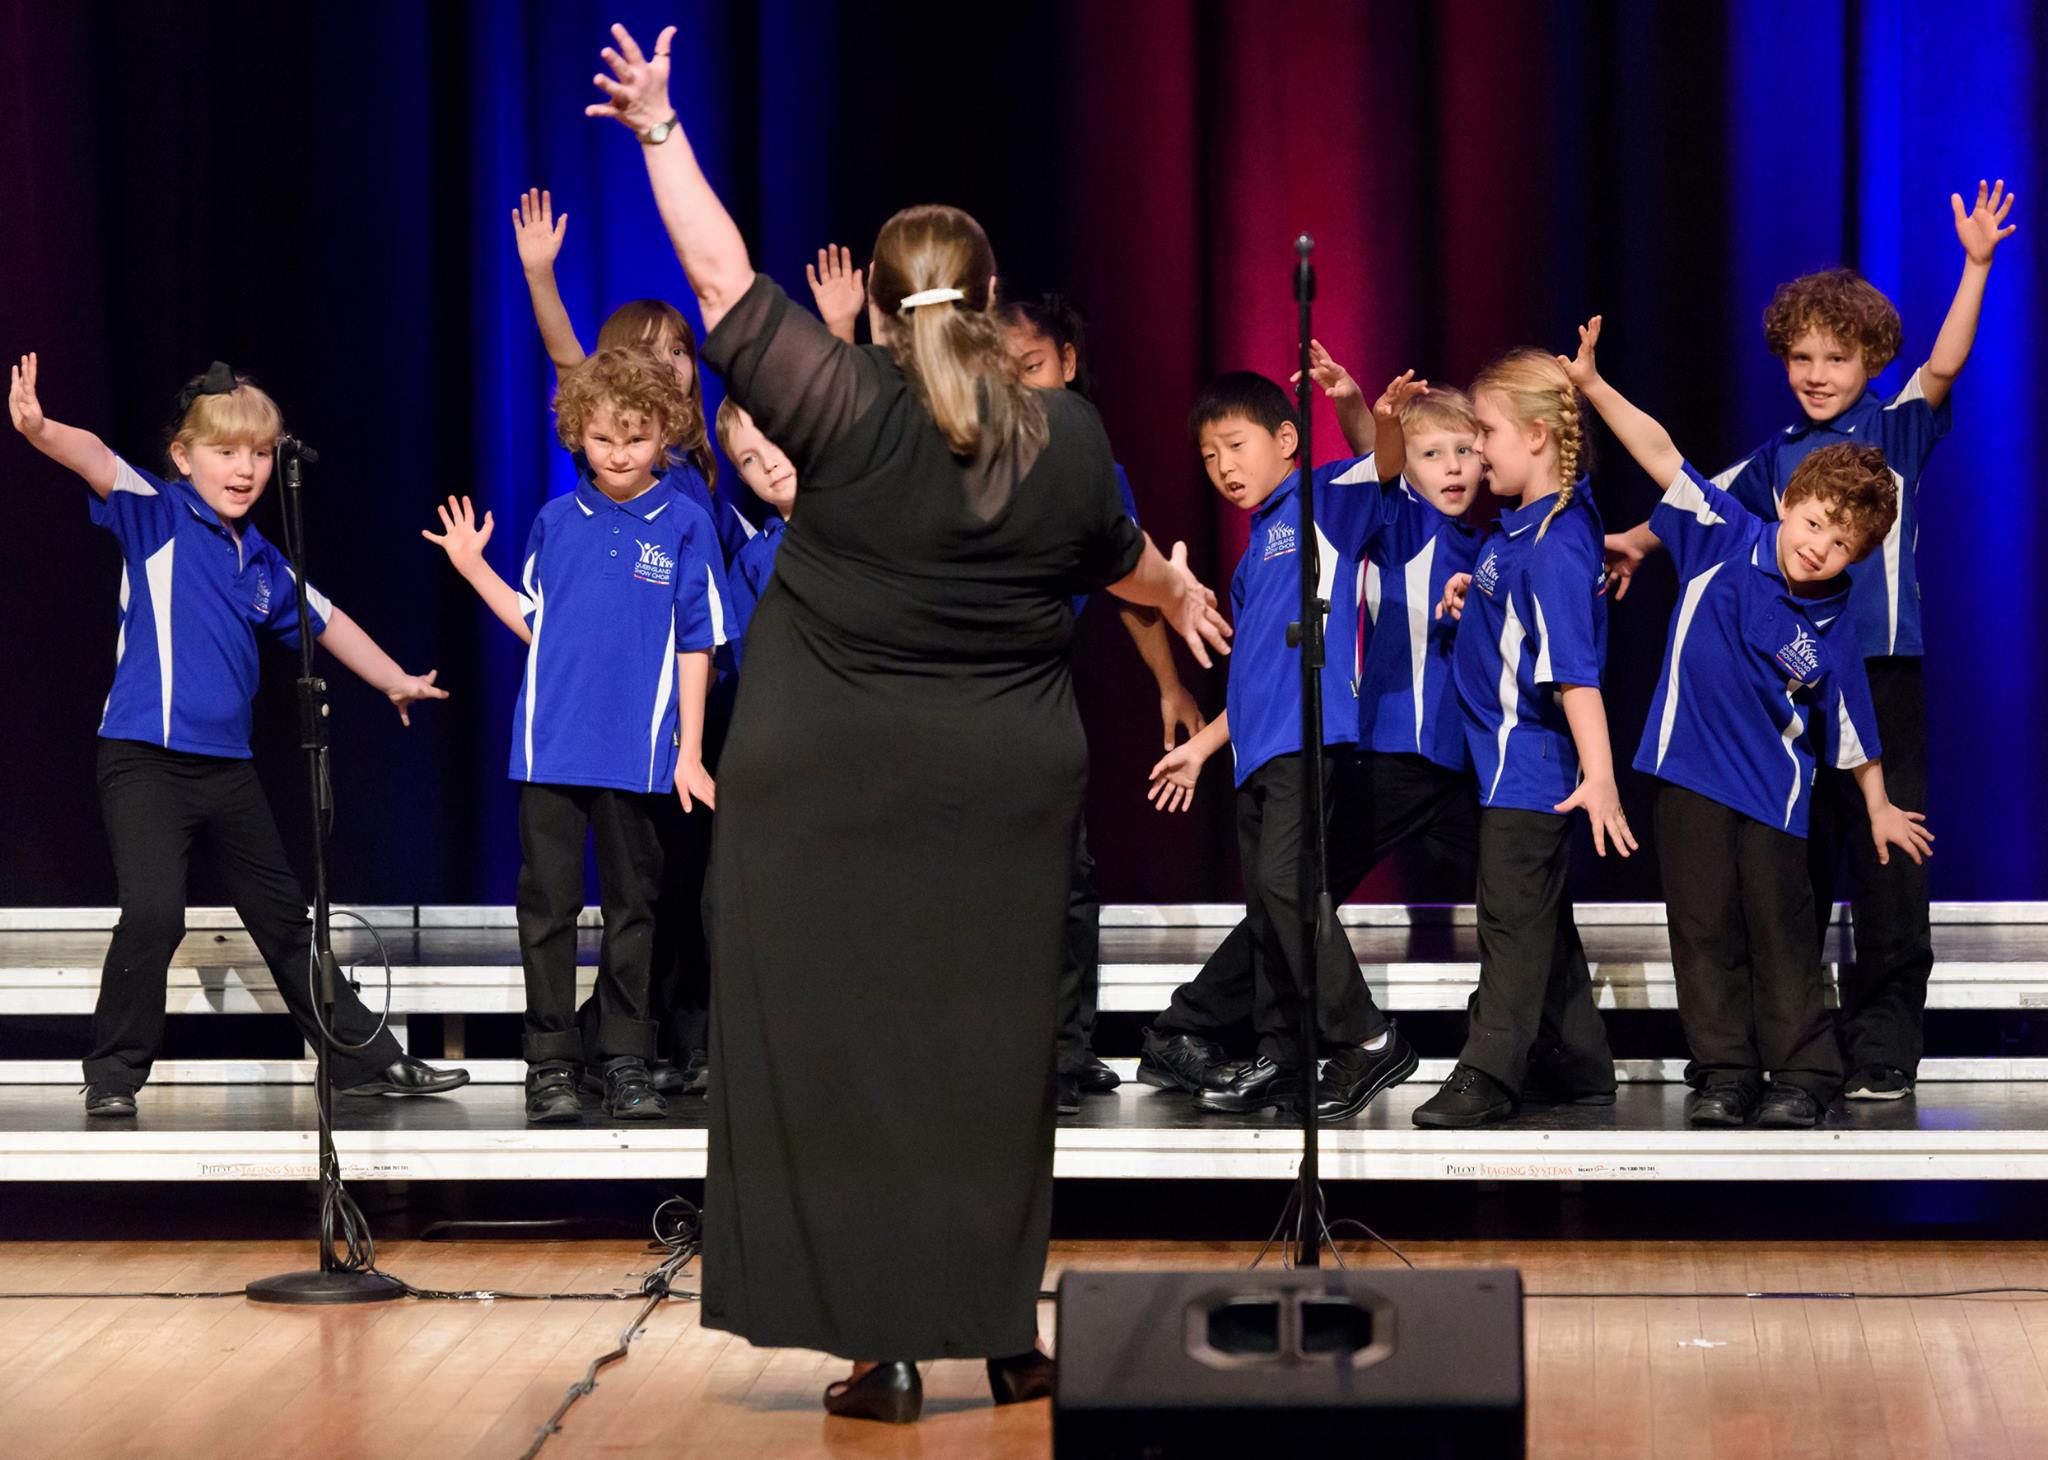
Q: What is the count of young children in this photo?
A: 10